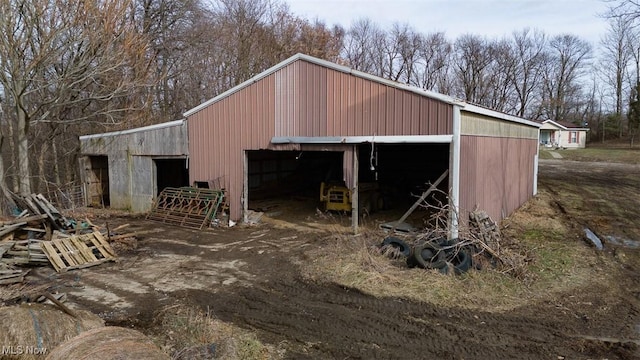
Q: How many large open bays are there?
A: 2